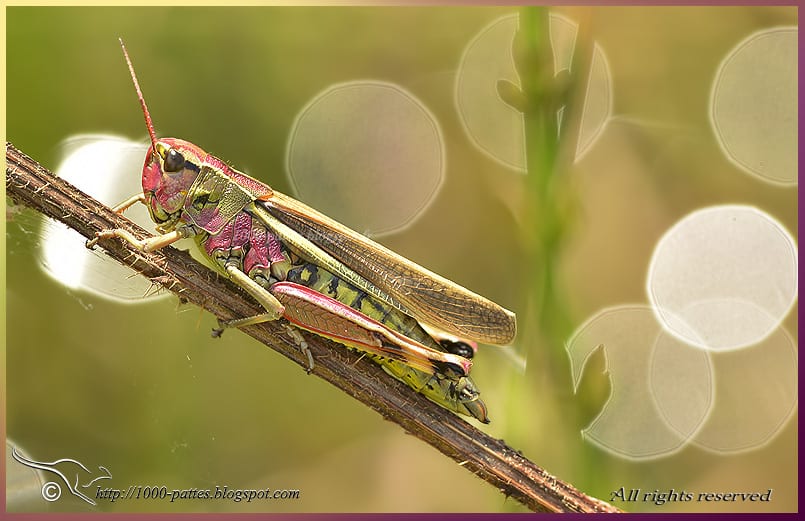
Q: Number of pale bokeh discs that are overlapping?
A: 3